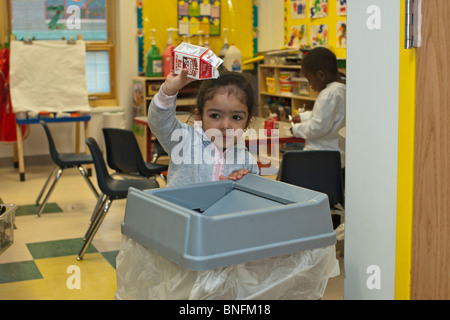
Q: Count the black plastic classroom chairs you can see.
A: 4